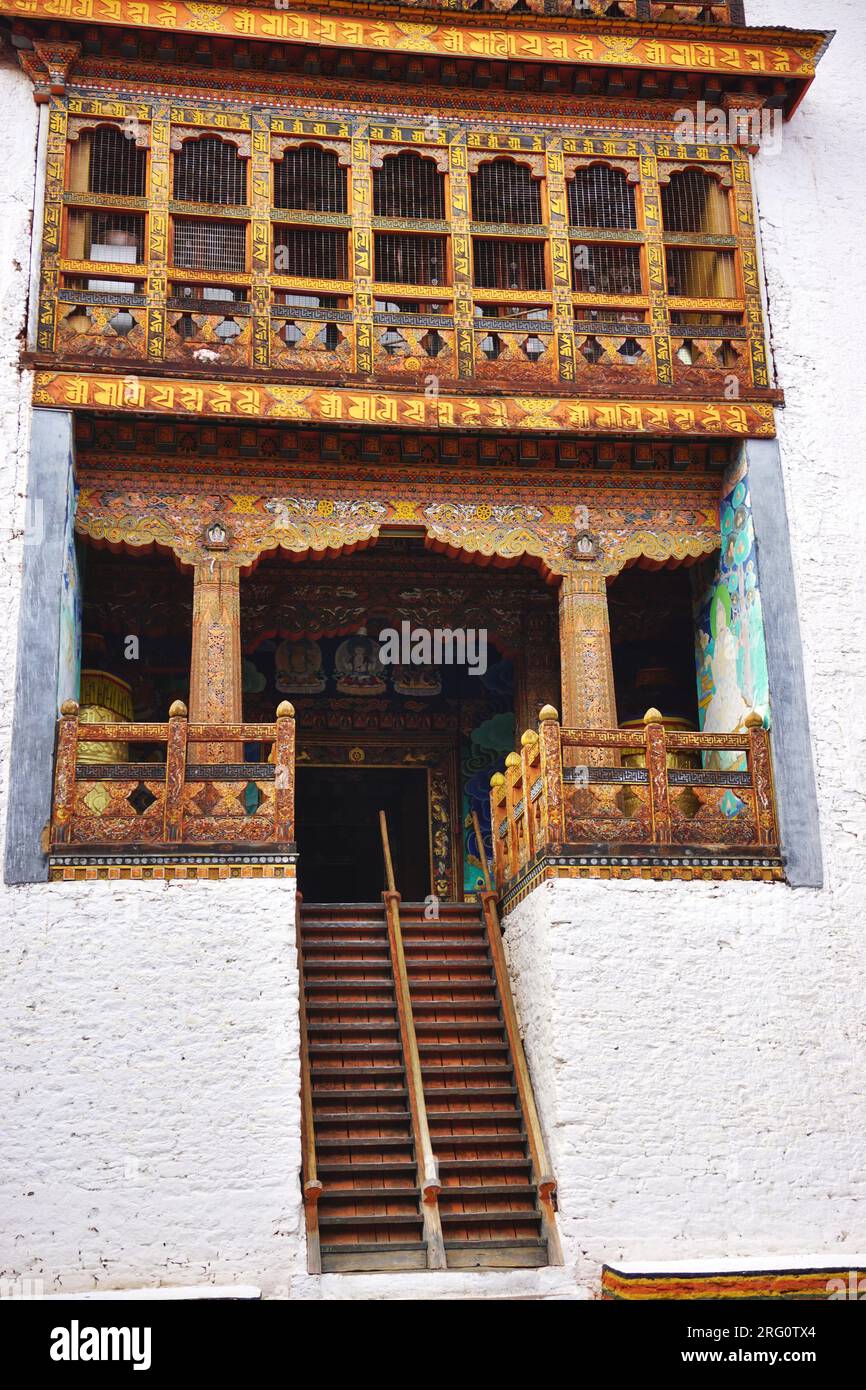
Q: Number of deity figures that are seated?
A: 3